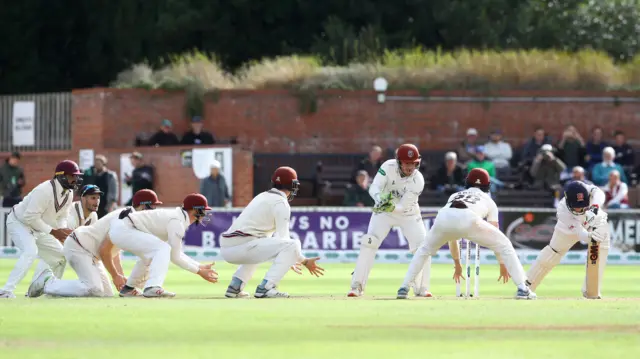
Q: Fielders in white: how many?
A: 7